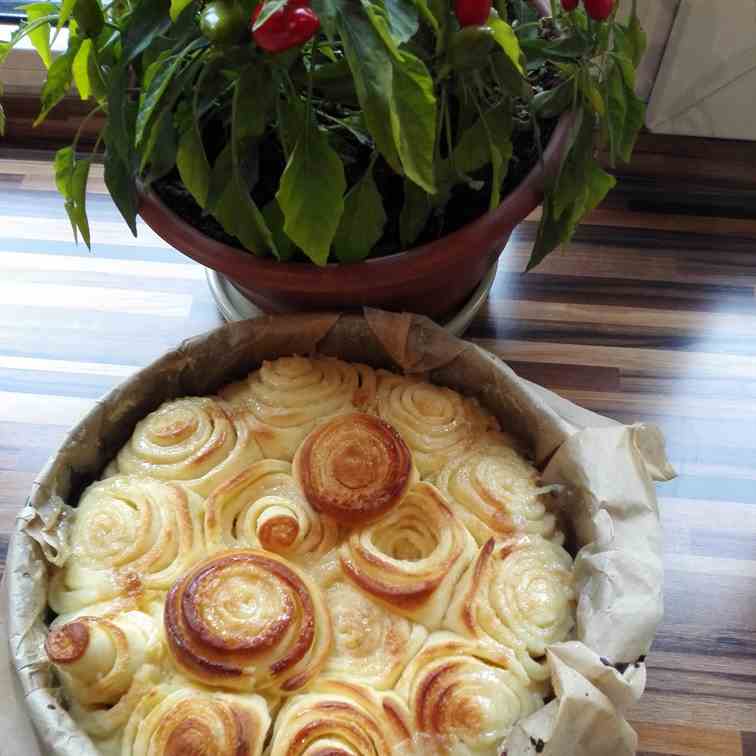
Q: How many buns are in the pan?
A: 15